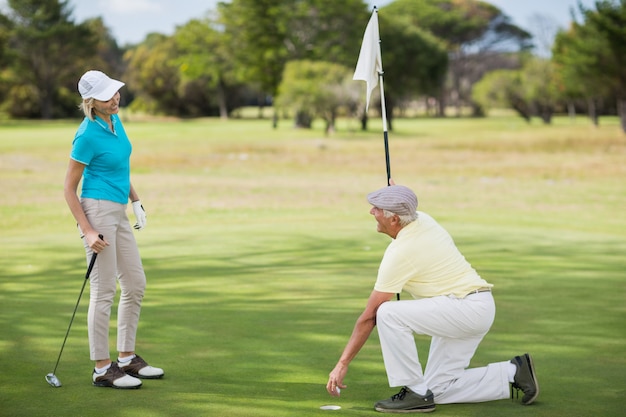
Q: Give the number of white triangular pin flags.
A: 1